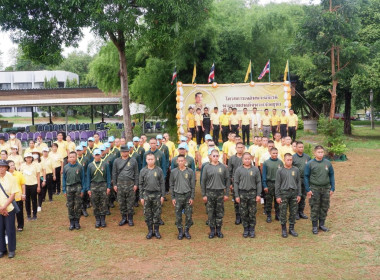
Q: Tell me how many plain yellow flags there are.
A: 3